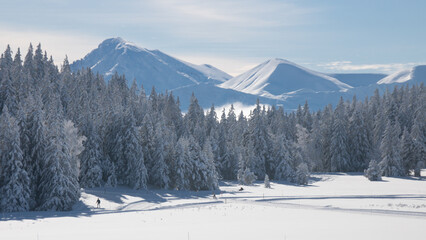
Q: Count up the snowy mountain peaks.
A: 3